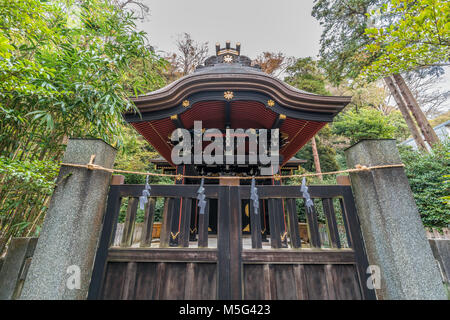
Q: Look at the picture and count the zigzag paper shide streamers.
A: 4